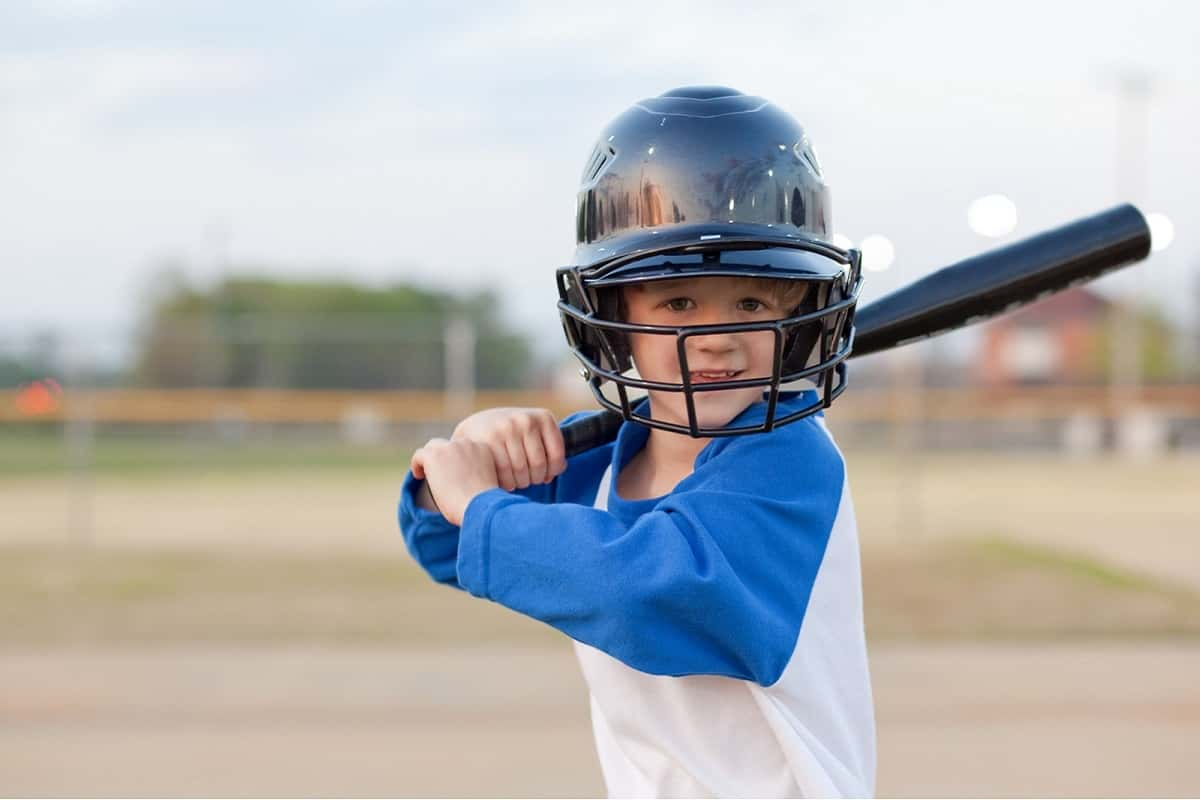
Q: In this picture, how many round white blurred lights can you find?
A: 4